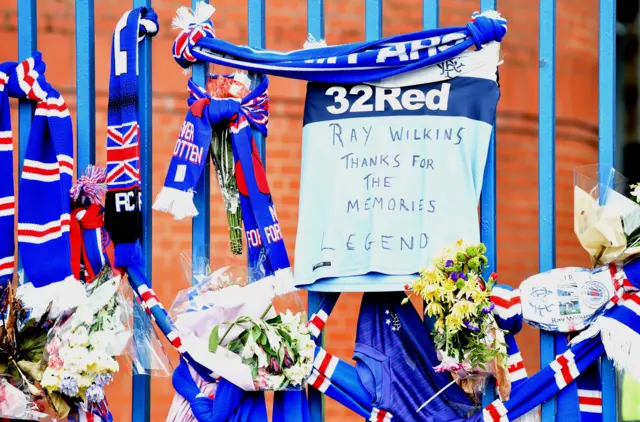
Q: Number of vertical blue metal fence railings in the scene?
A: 11